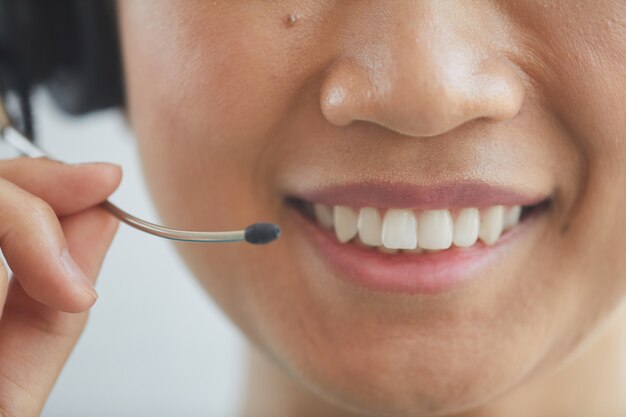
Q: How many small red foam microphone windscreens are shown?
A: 0